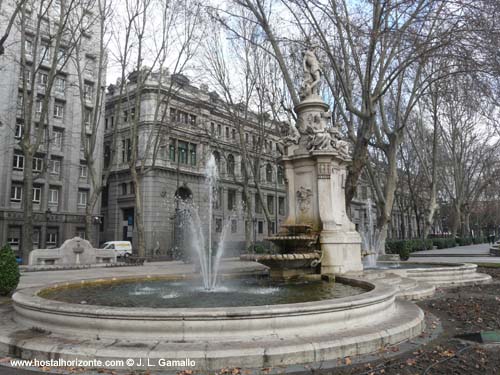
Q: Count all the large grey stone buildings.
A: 2